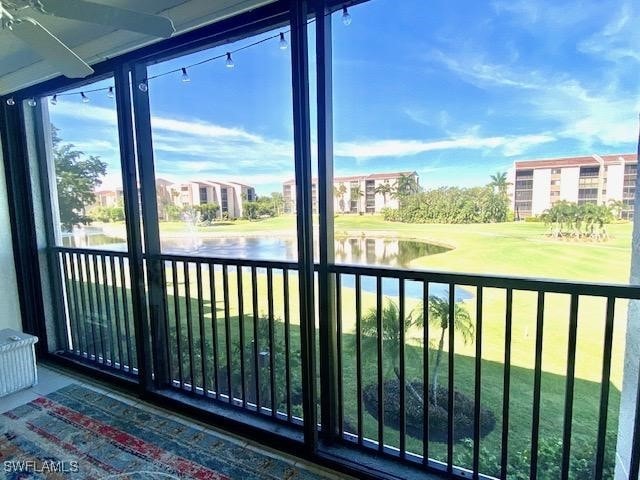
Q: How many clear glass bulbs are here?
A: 10